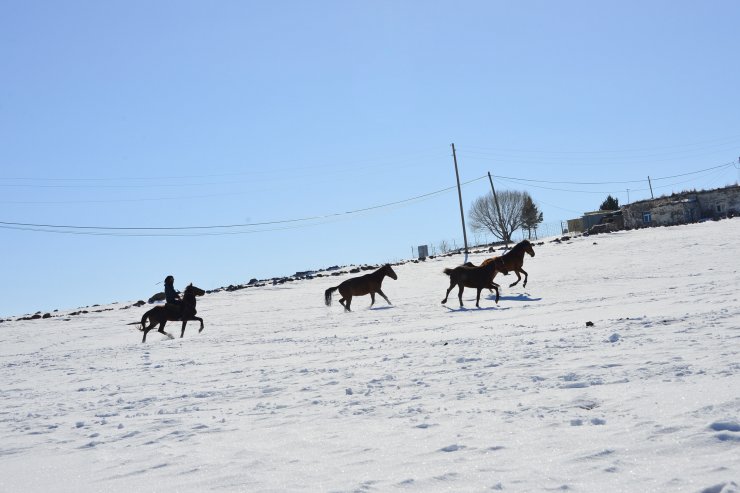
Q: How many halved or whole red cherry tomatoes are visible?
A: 0